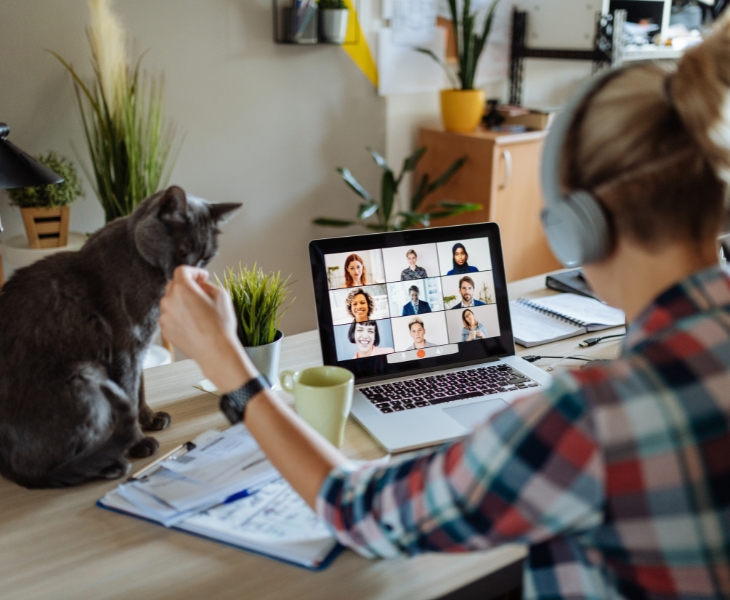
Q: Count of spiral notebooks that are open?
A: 1